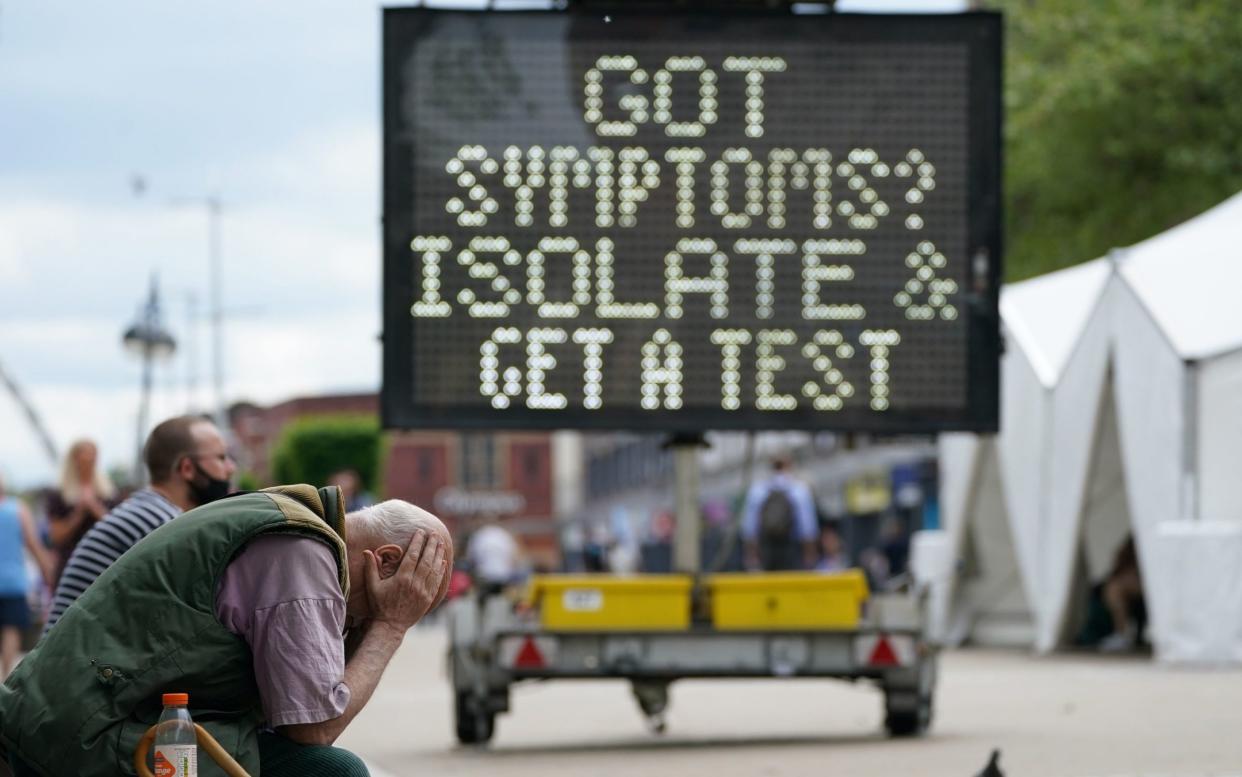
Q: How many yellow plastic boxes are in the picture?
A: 2